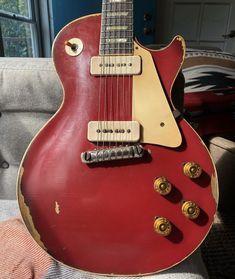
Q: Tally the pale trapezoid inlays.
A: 4